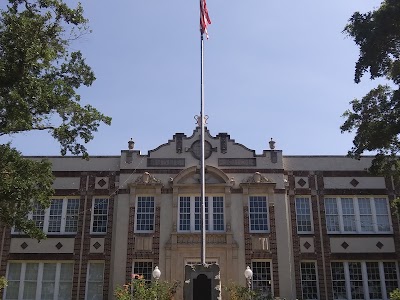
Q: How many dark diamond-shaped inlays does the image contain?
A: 9